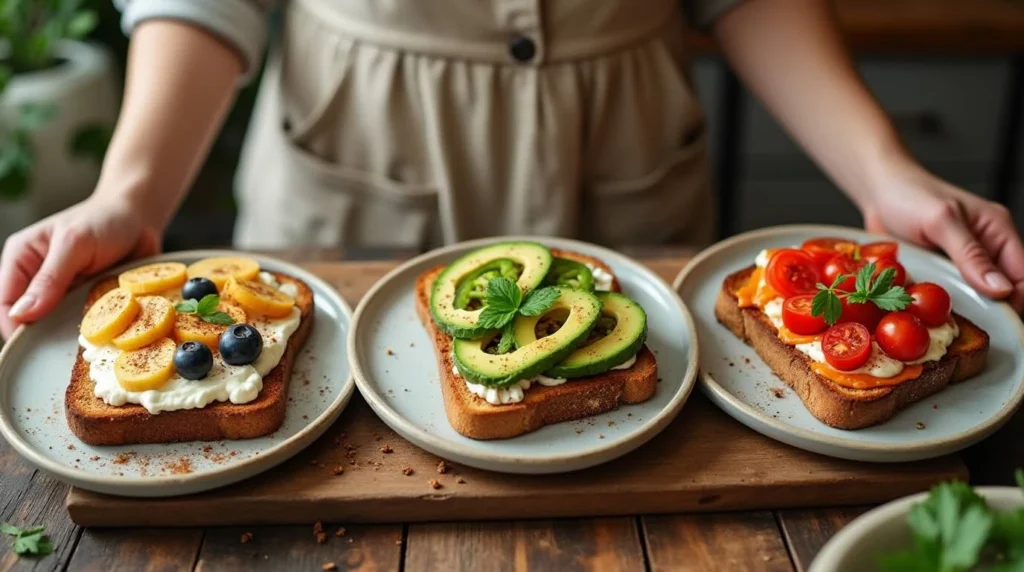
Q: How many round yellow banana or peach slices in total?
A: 7